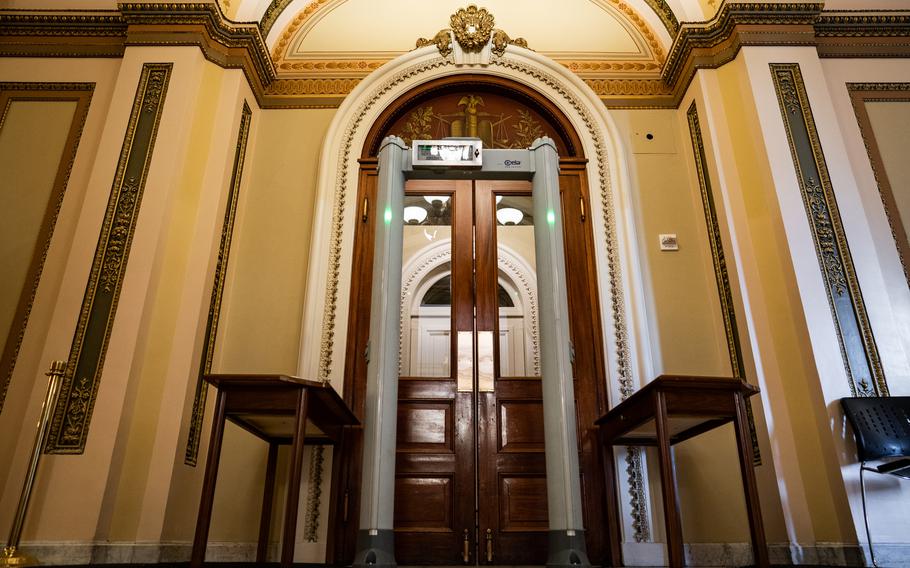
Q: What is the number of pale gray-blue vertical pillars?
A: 2